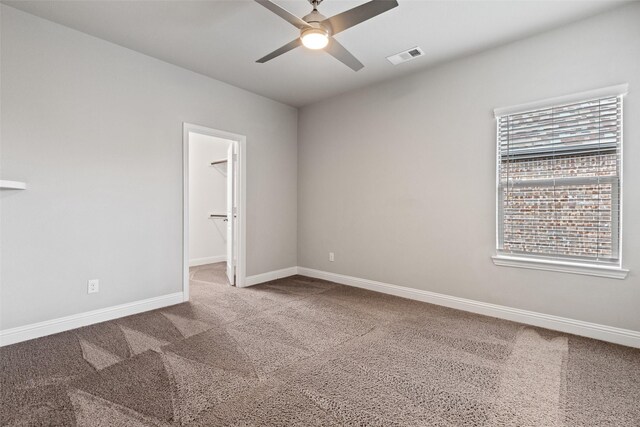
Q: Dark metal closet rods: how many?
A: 2